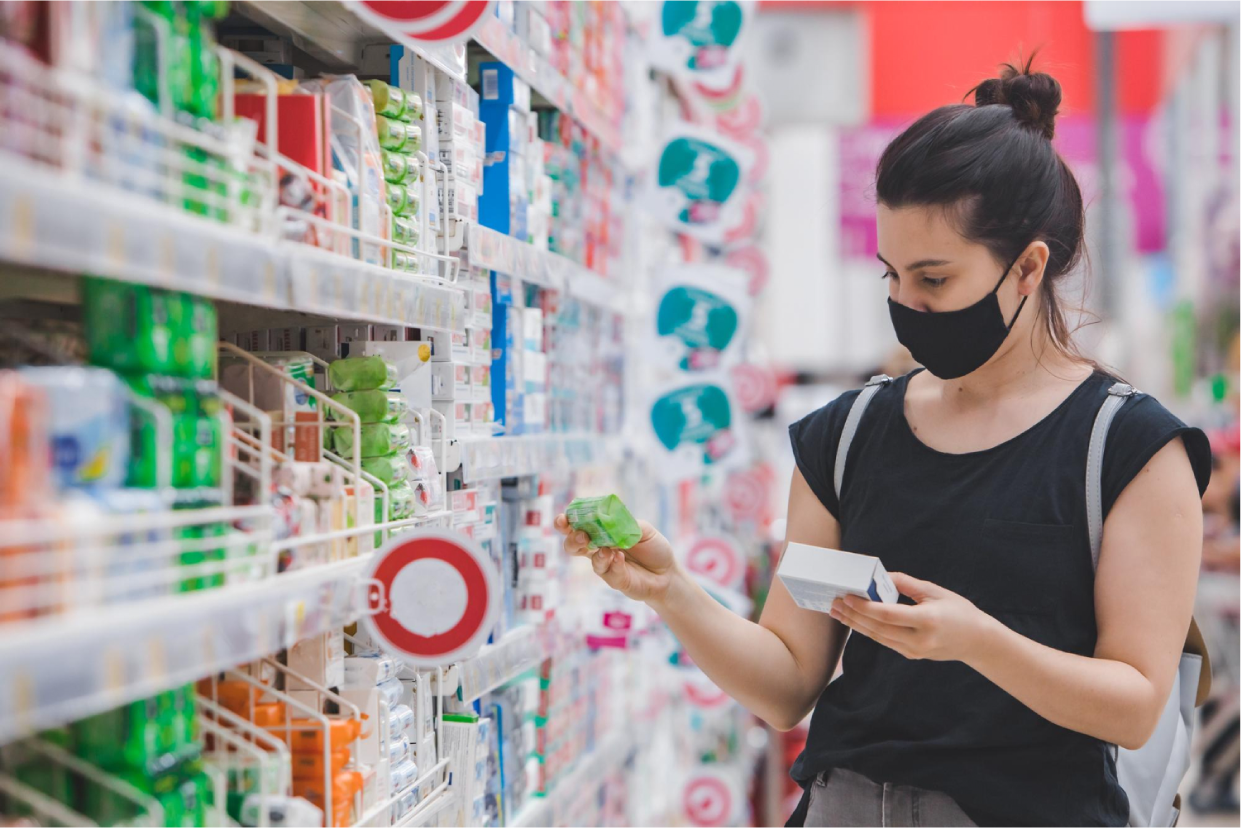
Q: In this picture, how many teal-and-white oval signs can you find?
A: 4